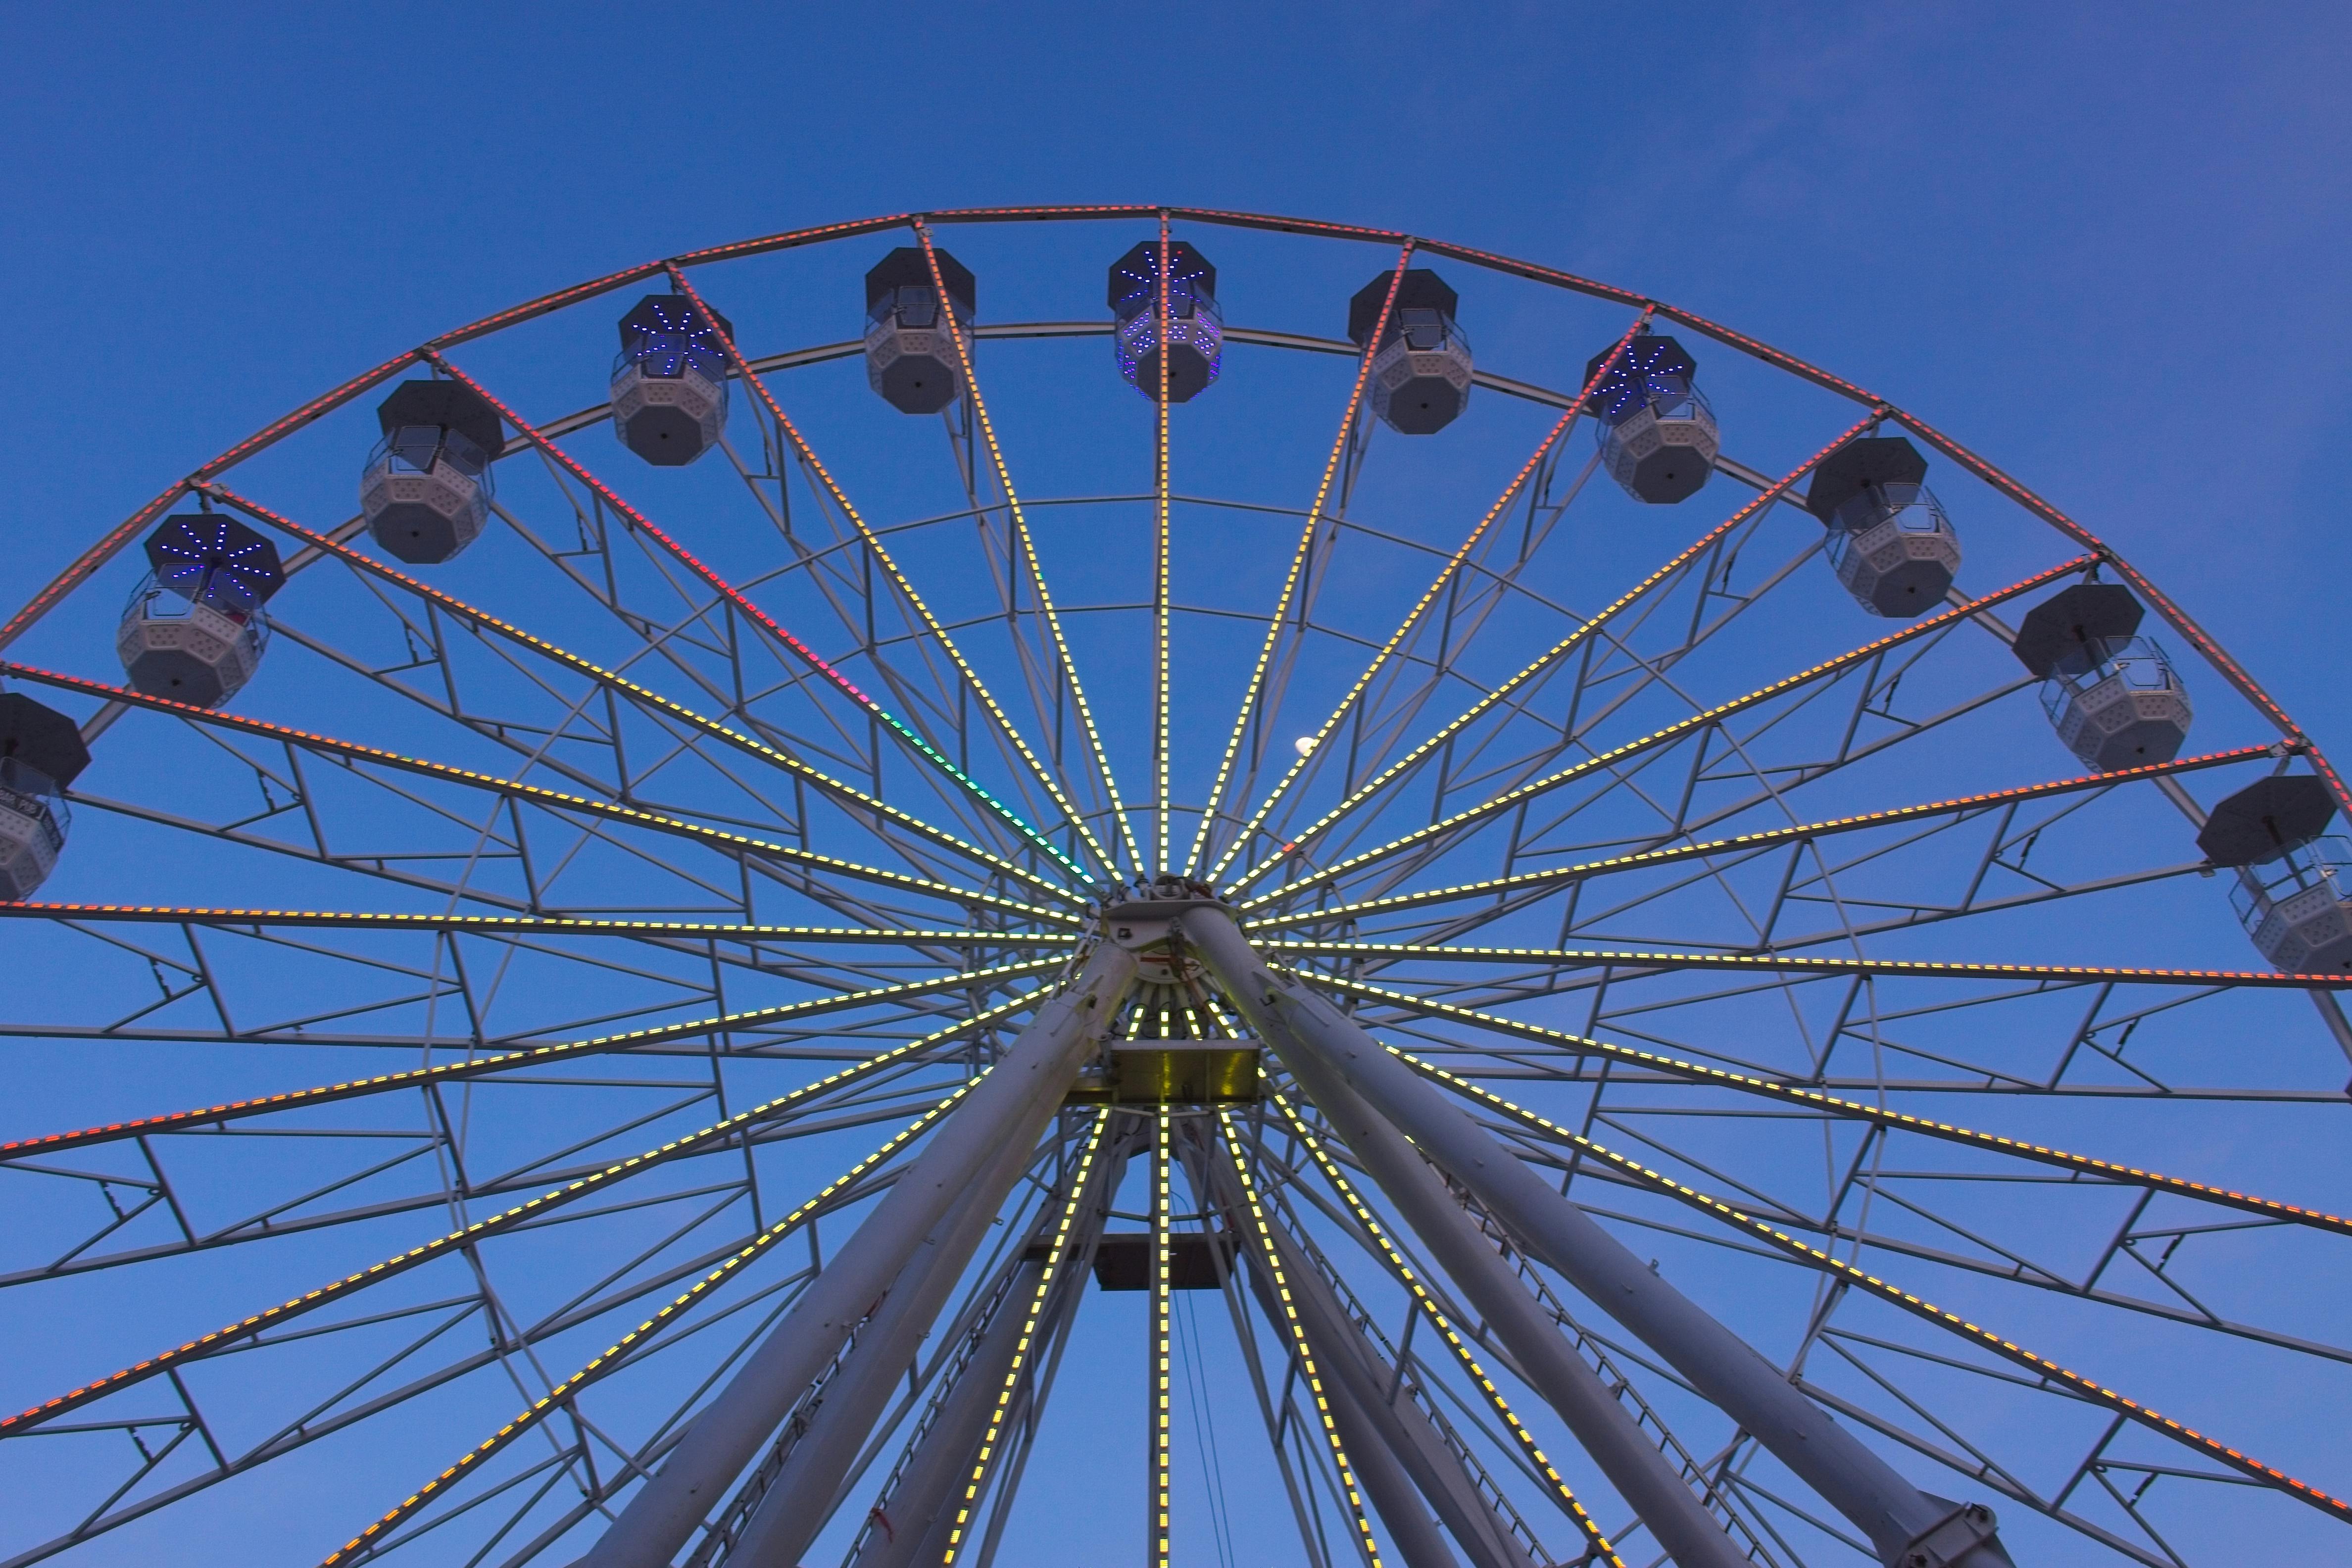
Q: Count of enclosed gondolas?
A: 11